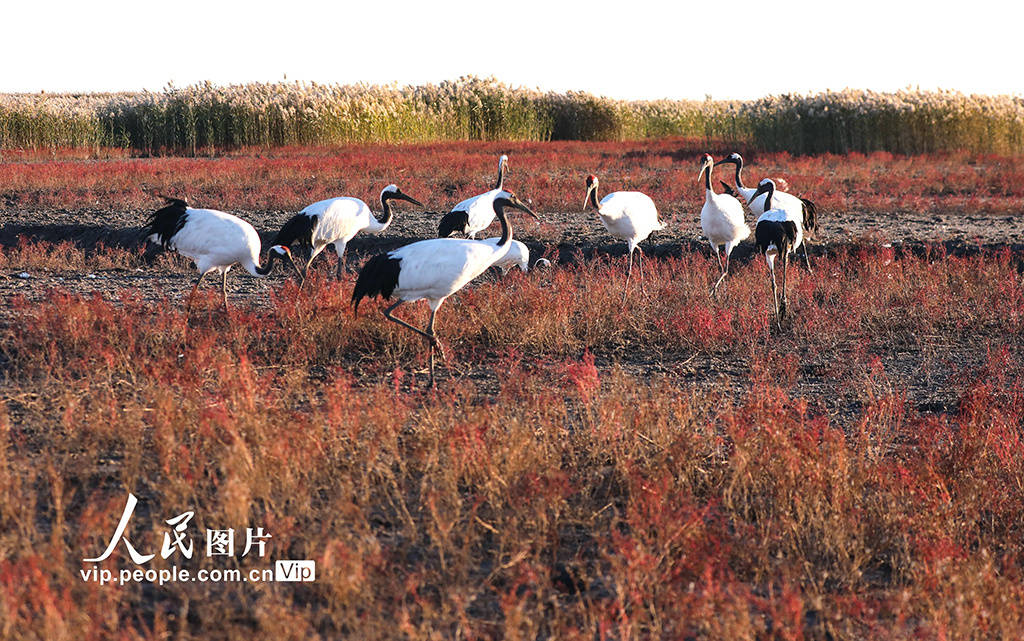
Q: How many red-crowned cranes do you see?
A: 9